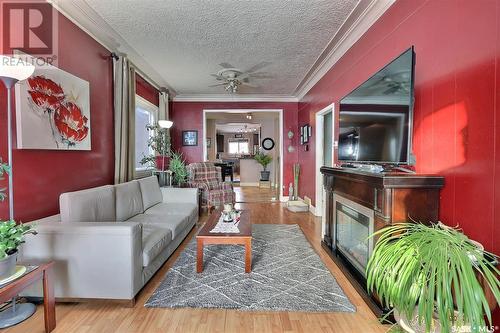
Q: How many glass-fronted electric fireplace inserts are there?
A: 1